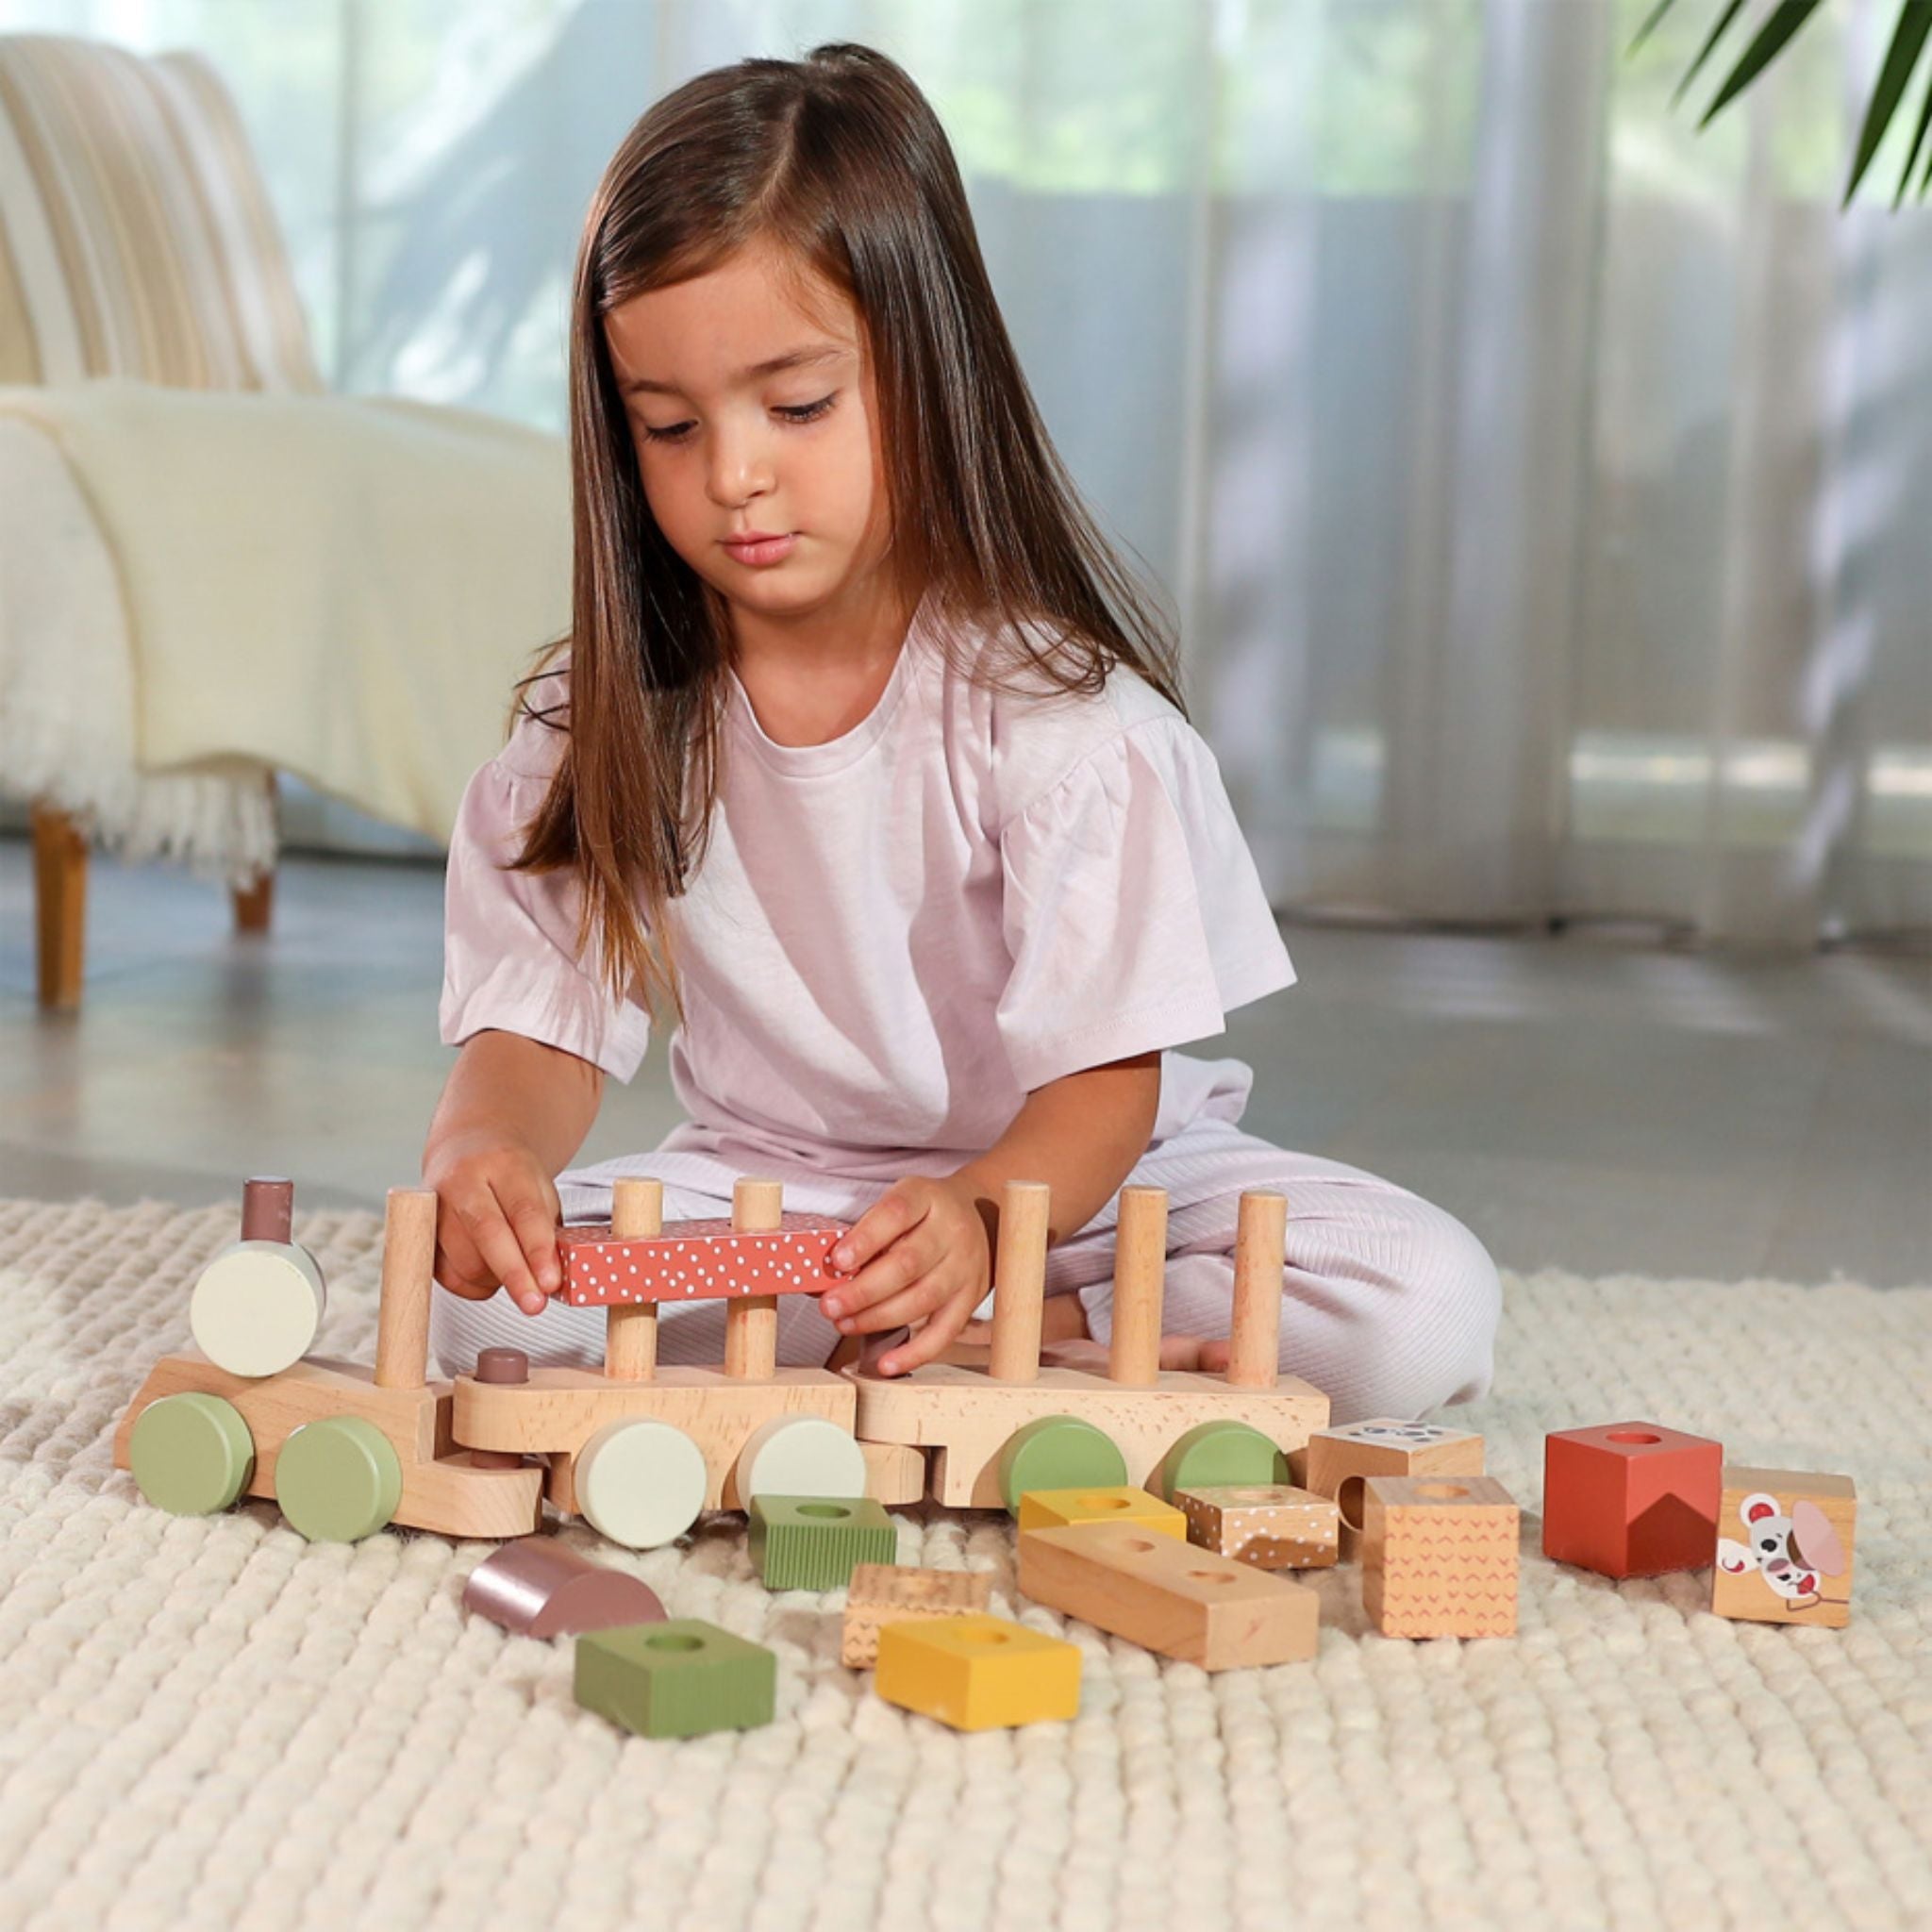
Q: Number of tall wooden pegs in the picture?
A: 6